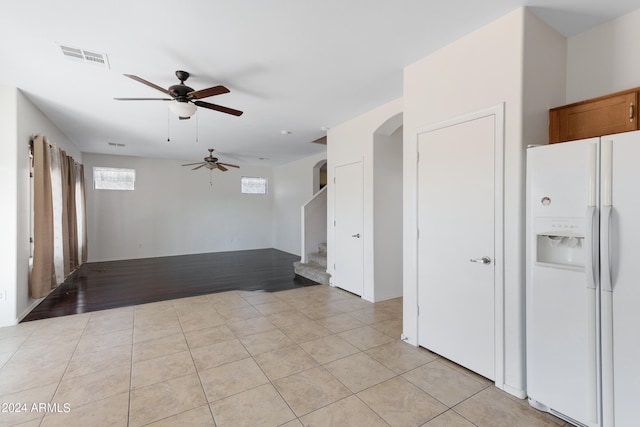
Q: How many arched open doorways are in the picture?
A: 2